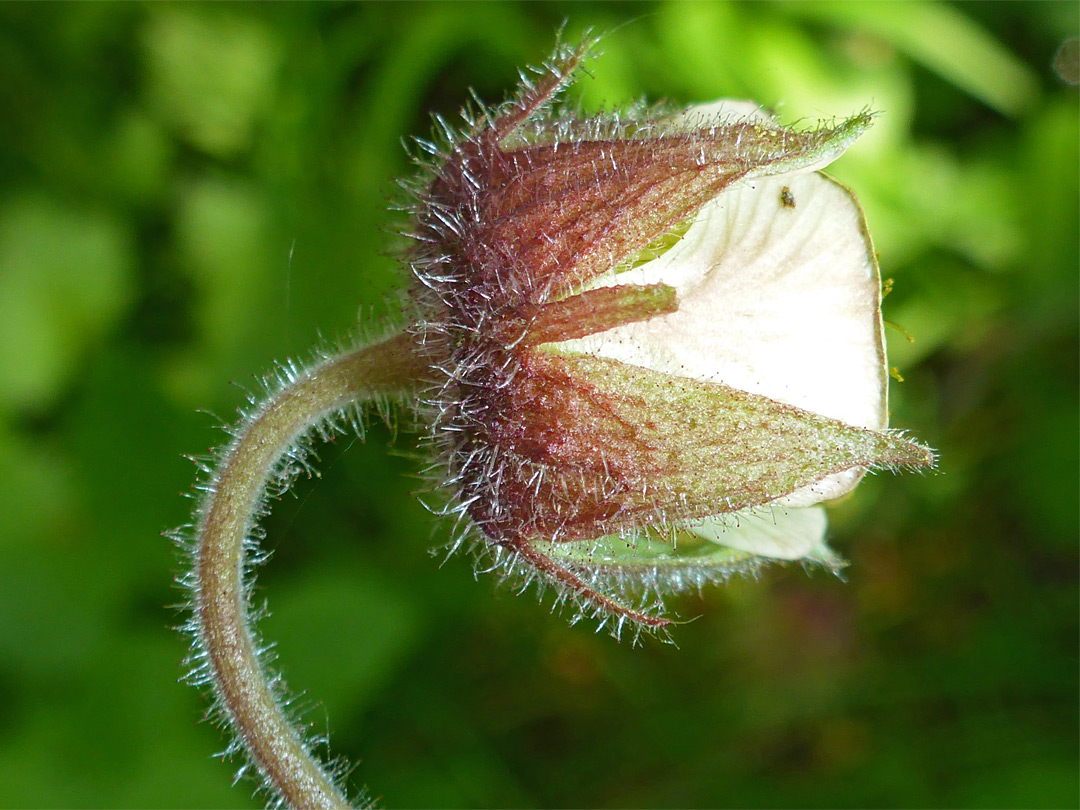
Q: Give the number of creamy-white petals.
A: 3